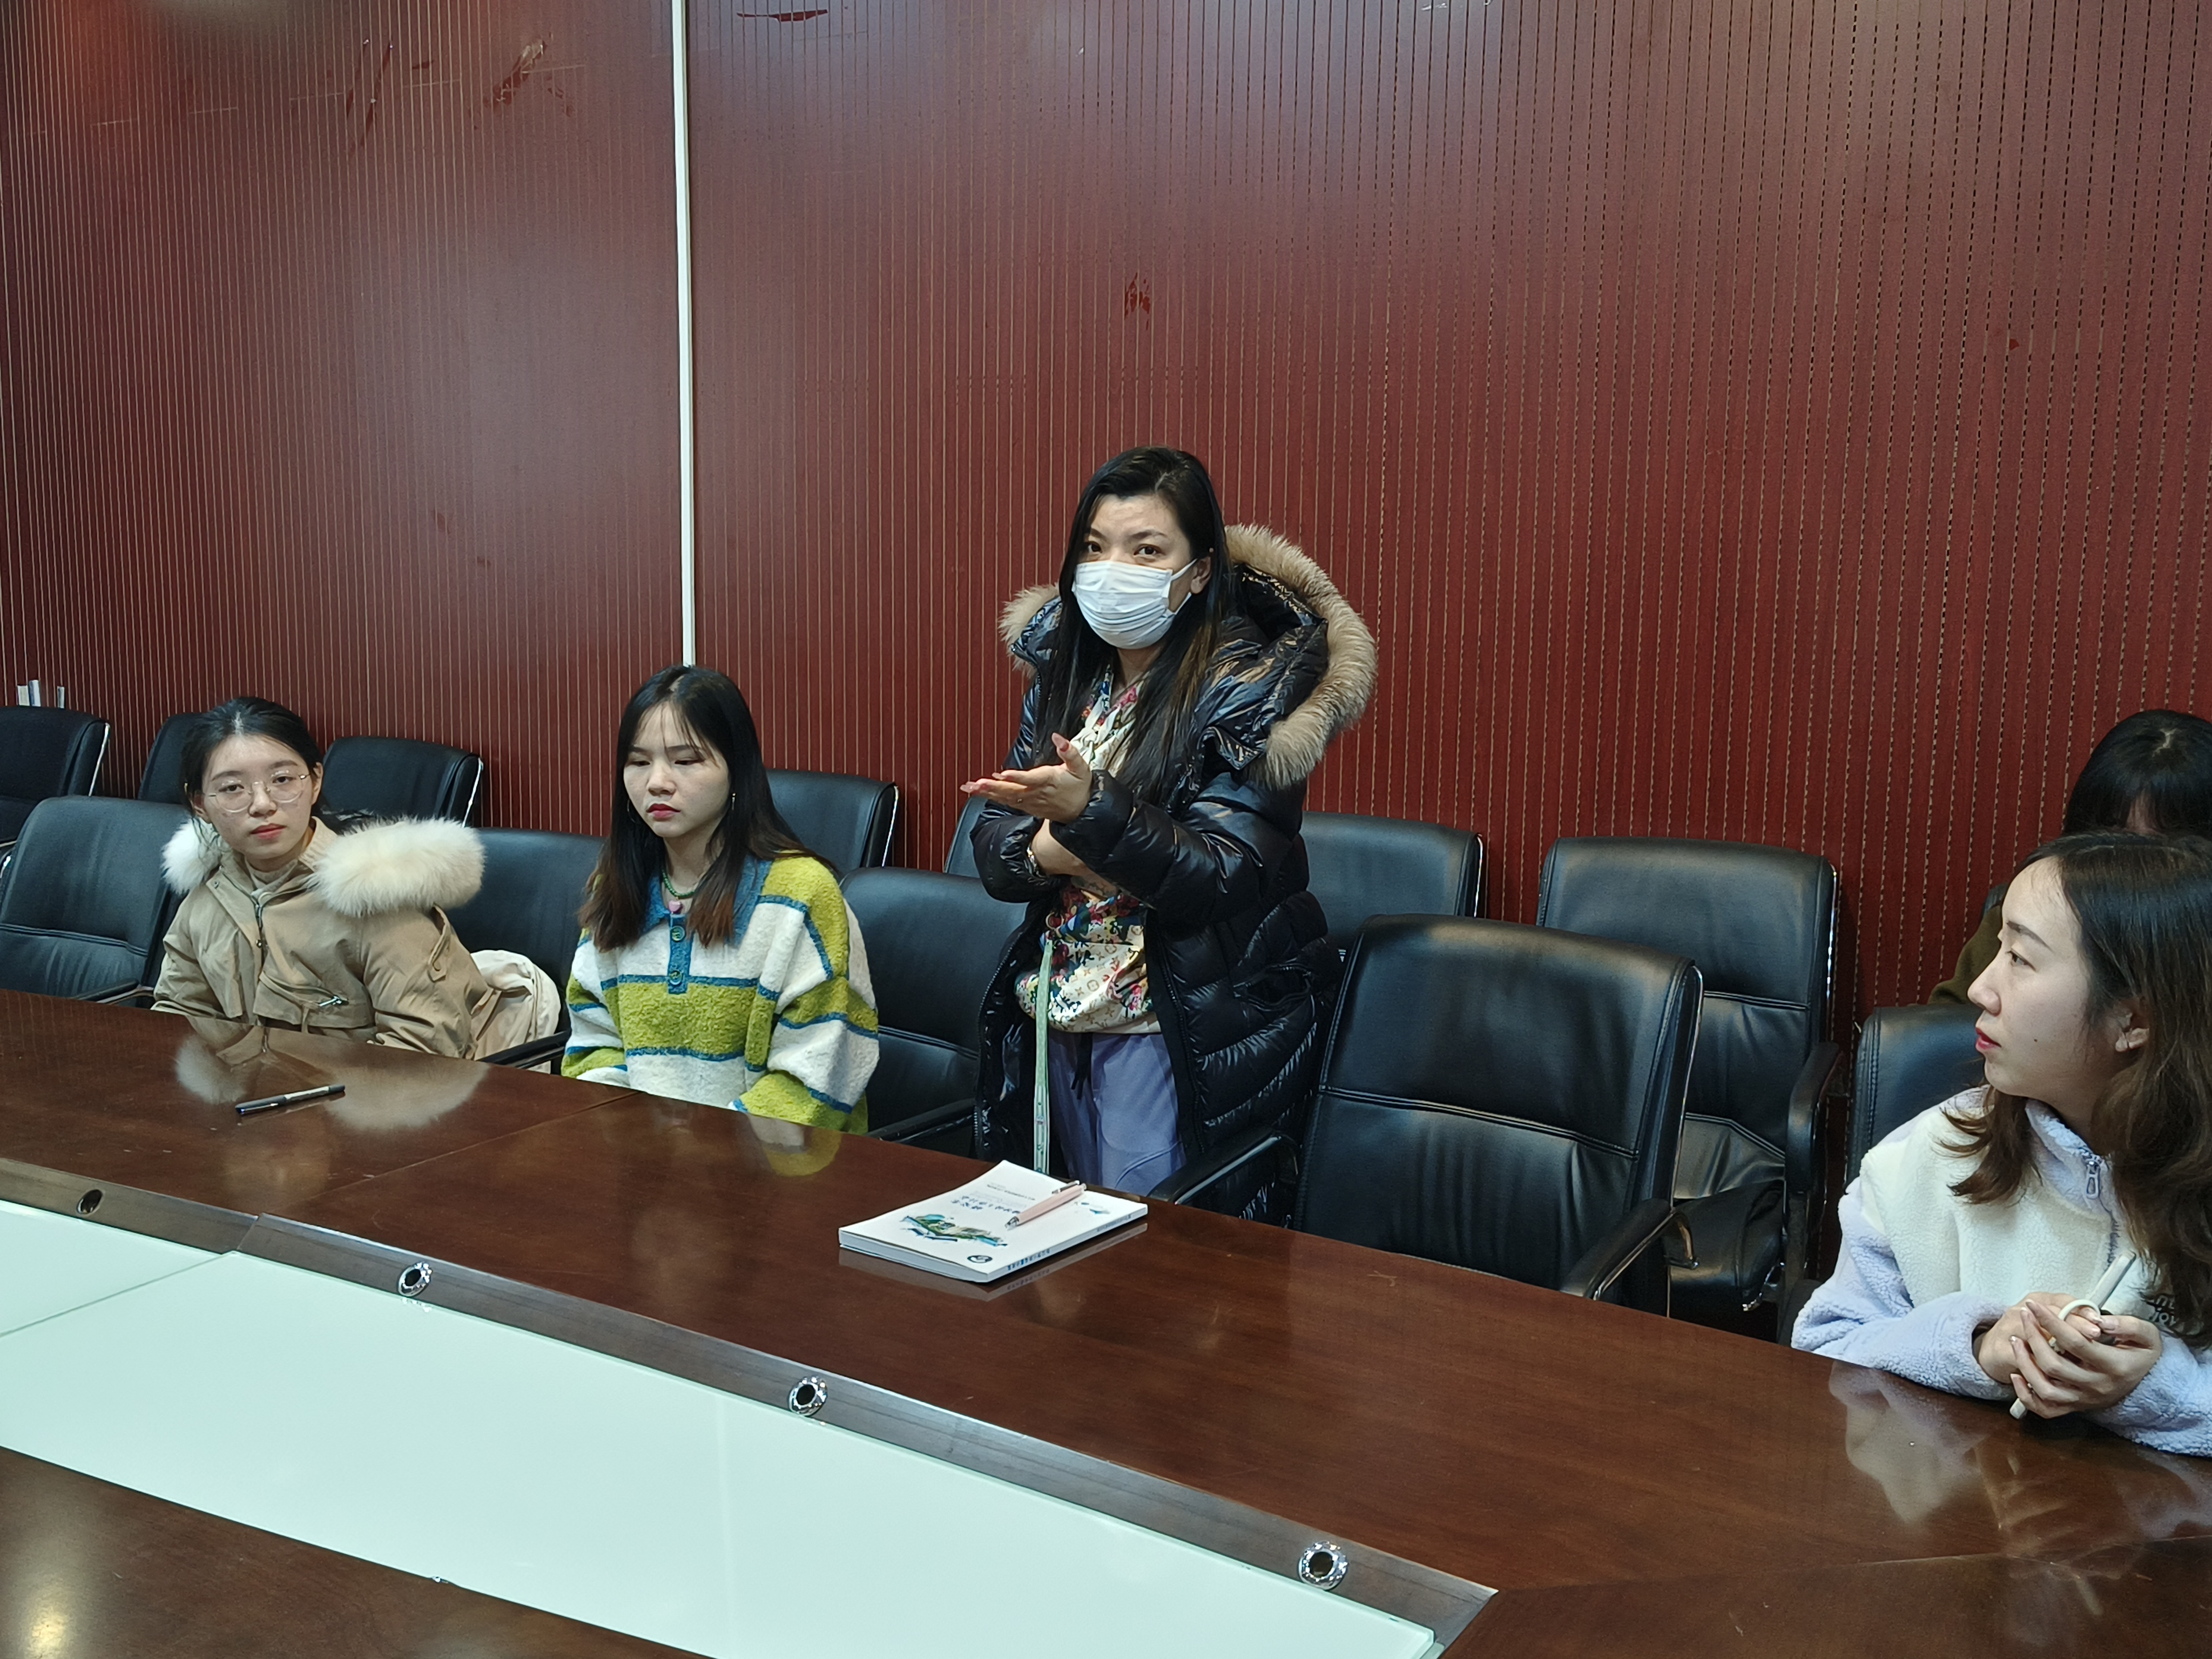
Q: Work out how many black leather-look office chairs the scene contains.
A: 12